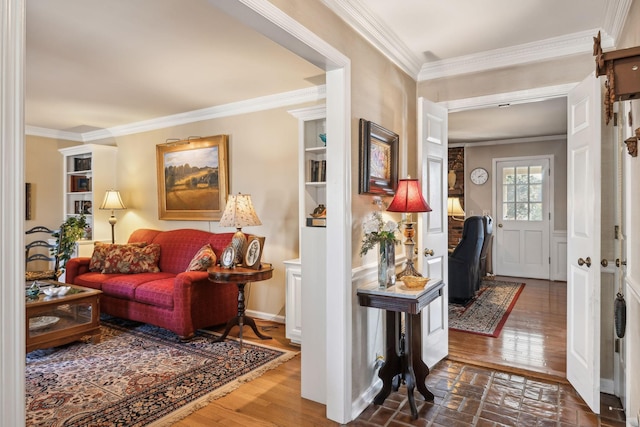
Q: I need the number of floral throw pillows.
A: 3